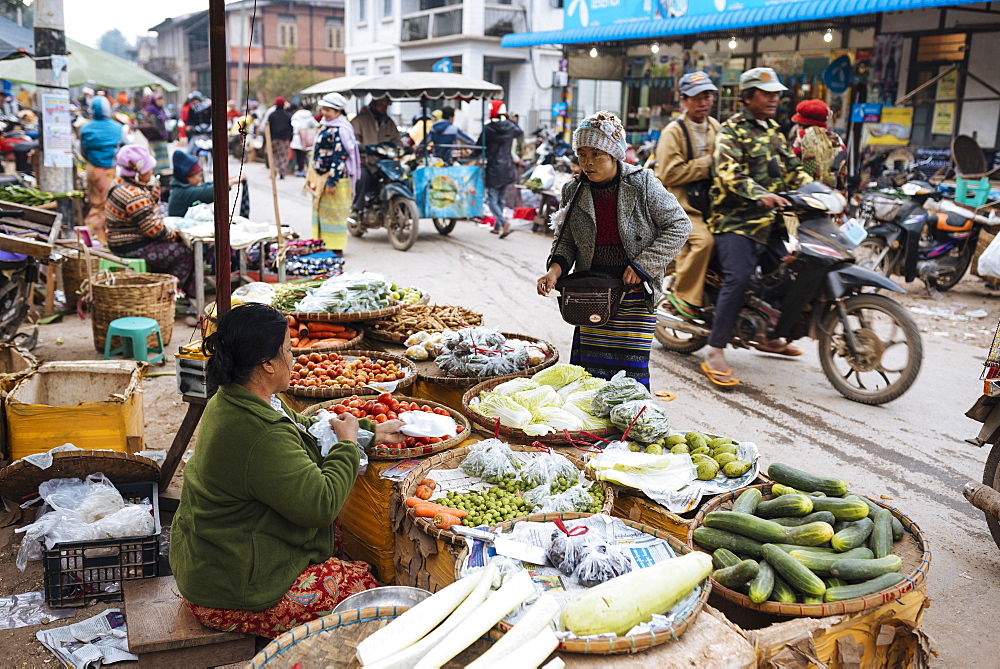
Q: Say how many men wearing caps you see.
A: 2